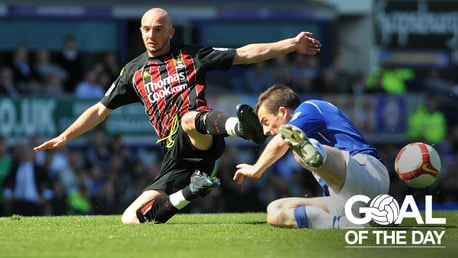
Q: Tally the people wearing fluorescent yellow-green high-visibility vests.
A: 2